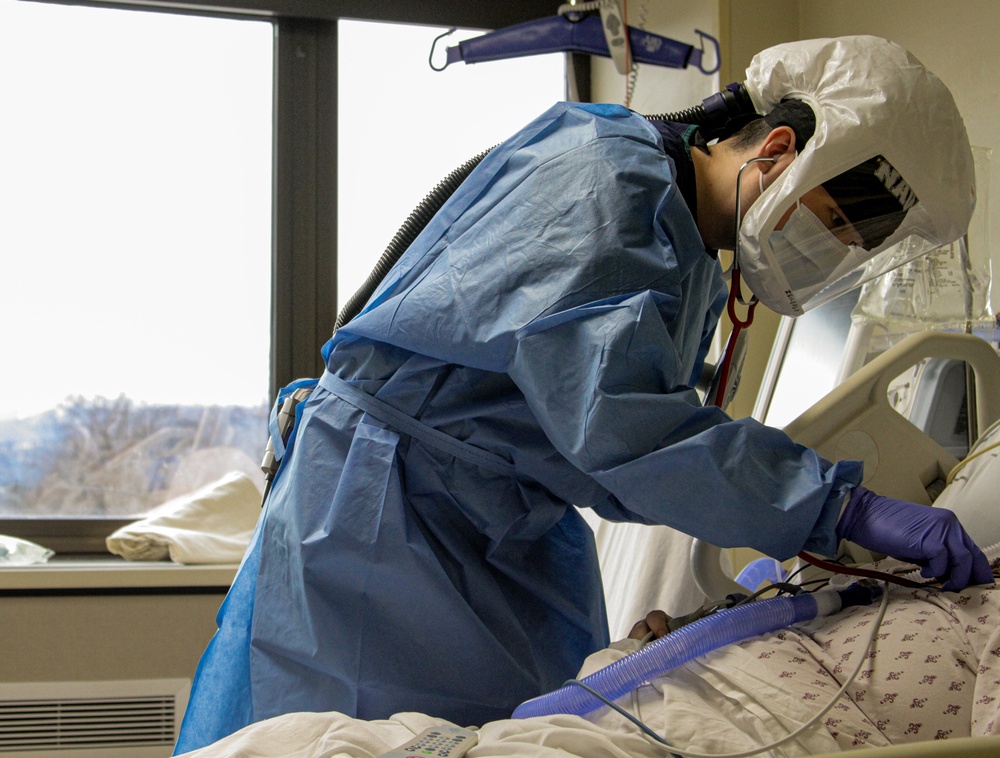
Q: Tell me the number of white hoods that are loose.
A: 1